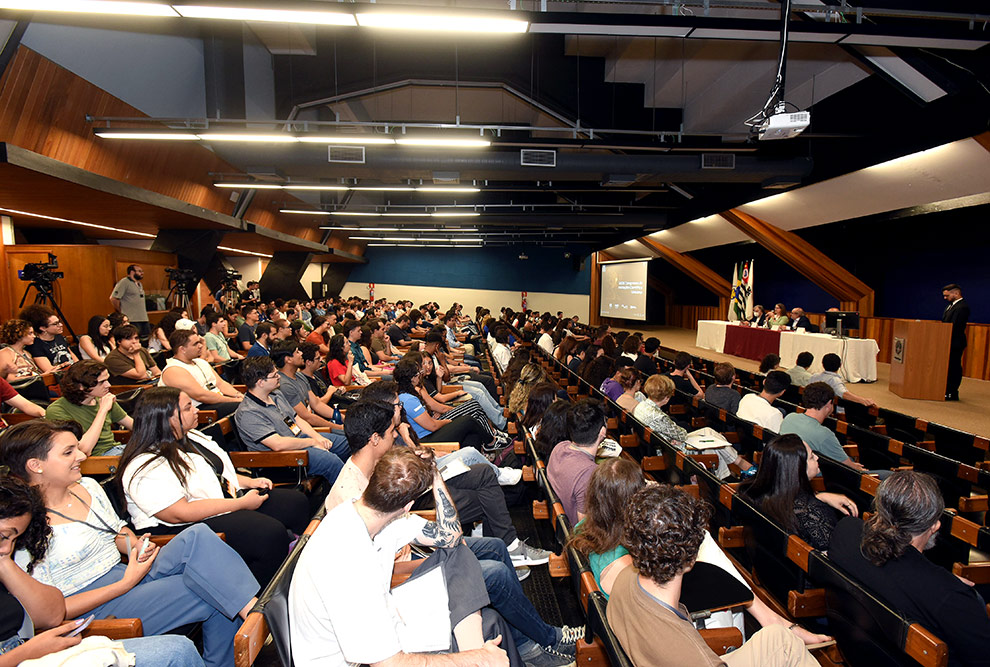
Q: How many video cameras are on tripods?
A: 3